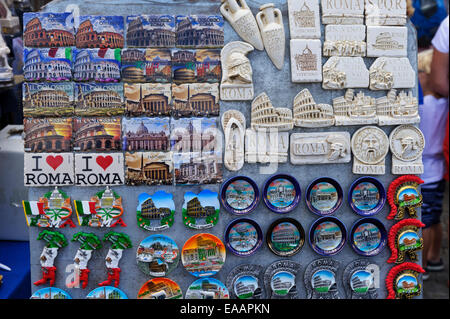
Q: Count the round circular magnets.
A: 14